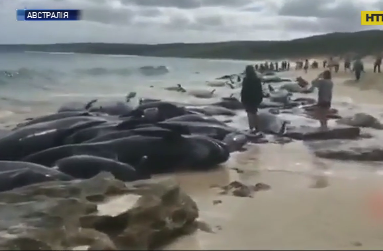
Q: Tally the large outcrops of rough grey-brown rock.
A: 1